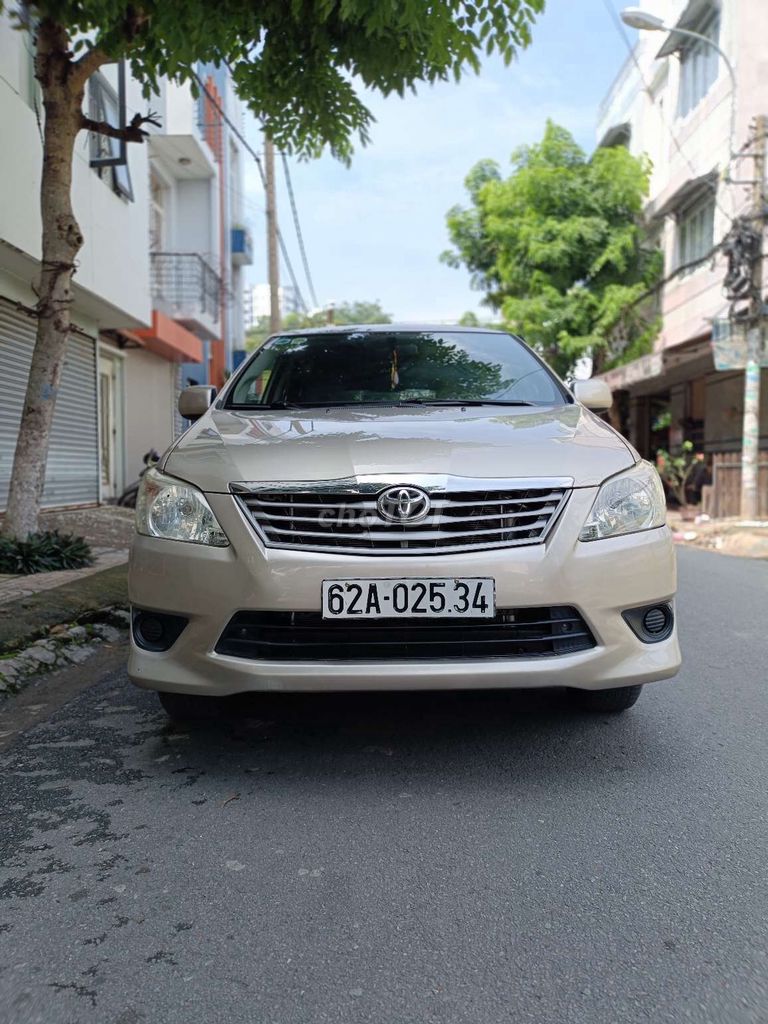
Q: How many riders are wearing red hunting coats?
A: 0